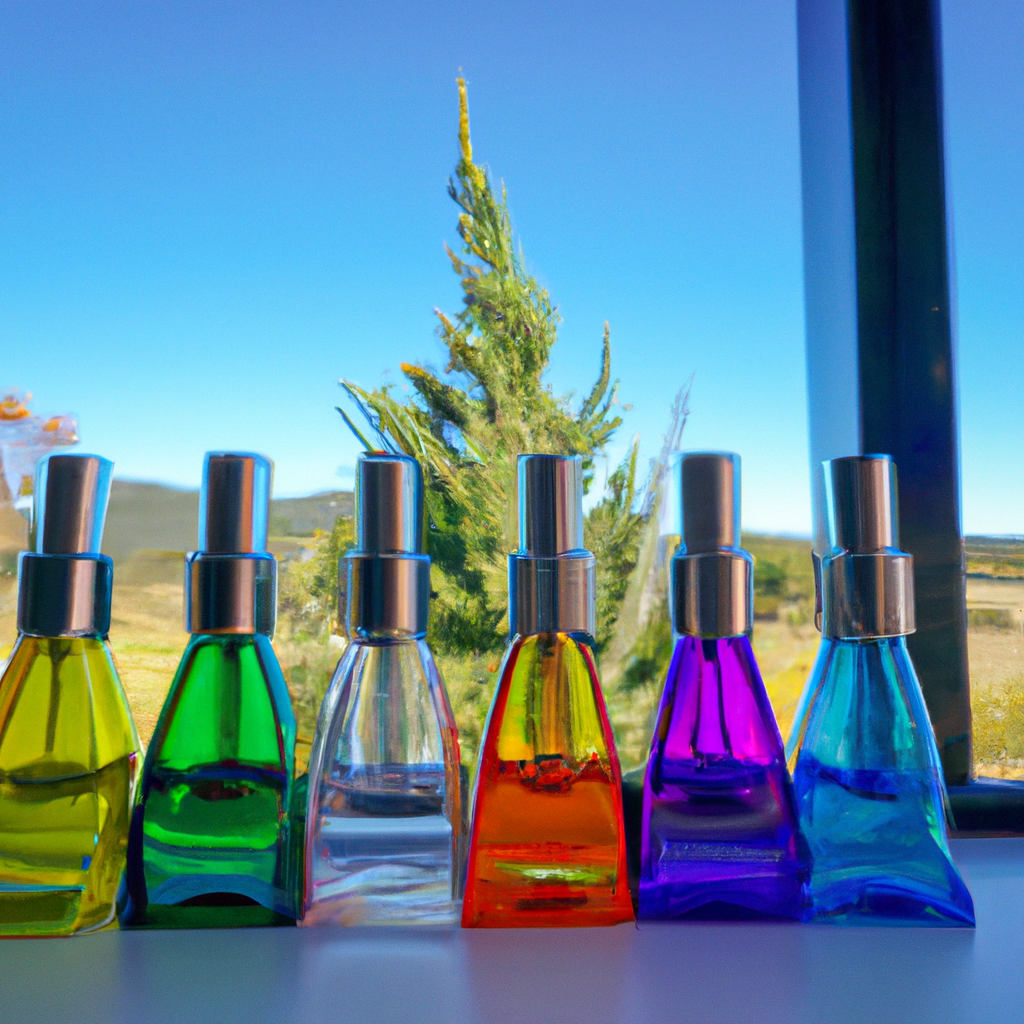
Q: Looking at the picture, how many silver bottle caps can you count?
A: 6